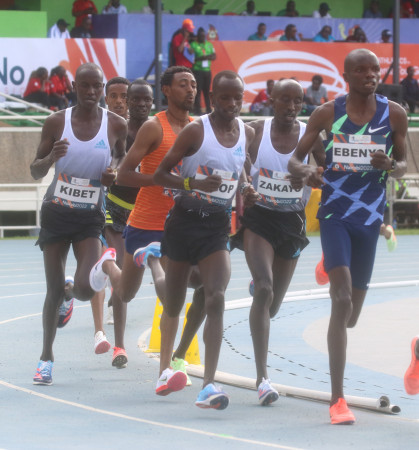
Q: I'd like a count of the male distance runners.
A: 7